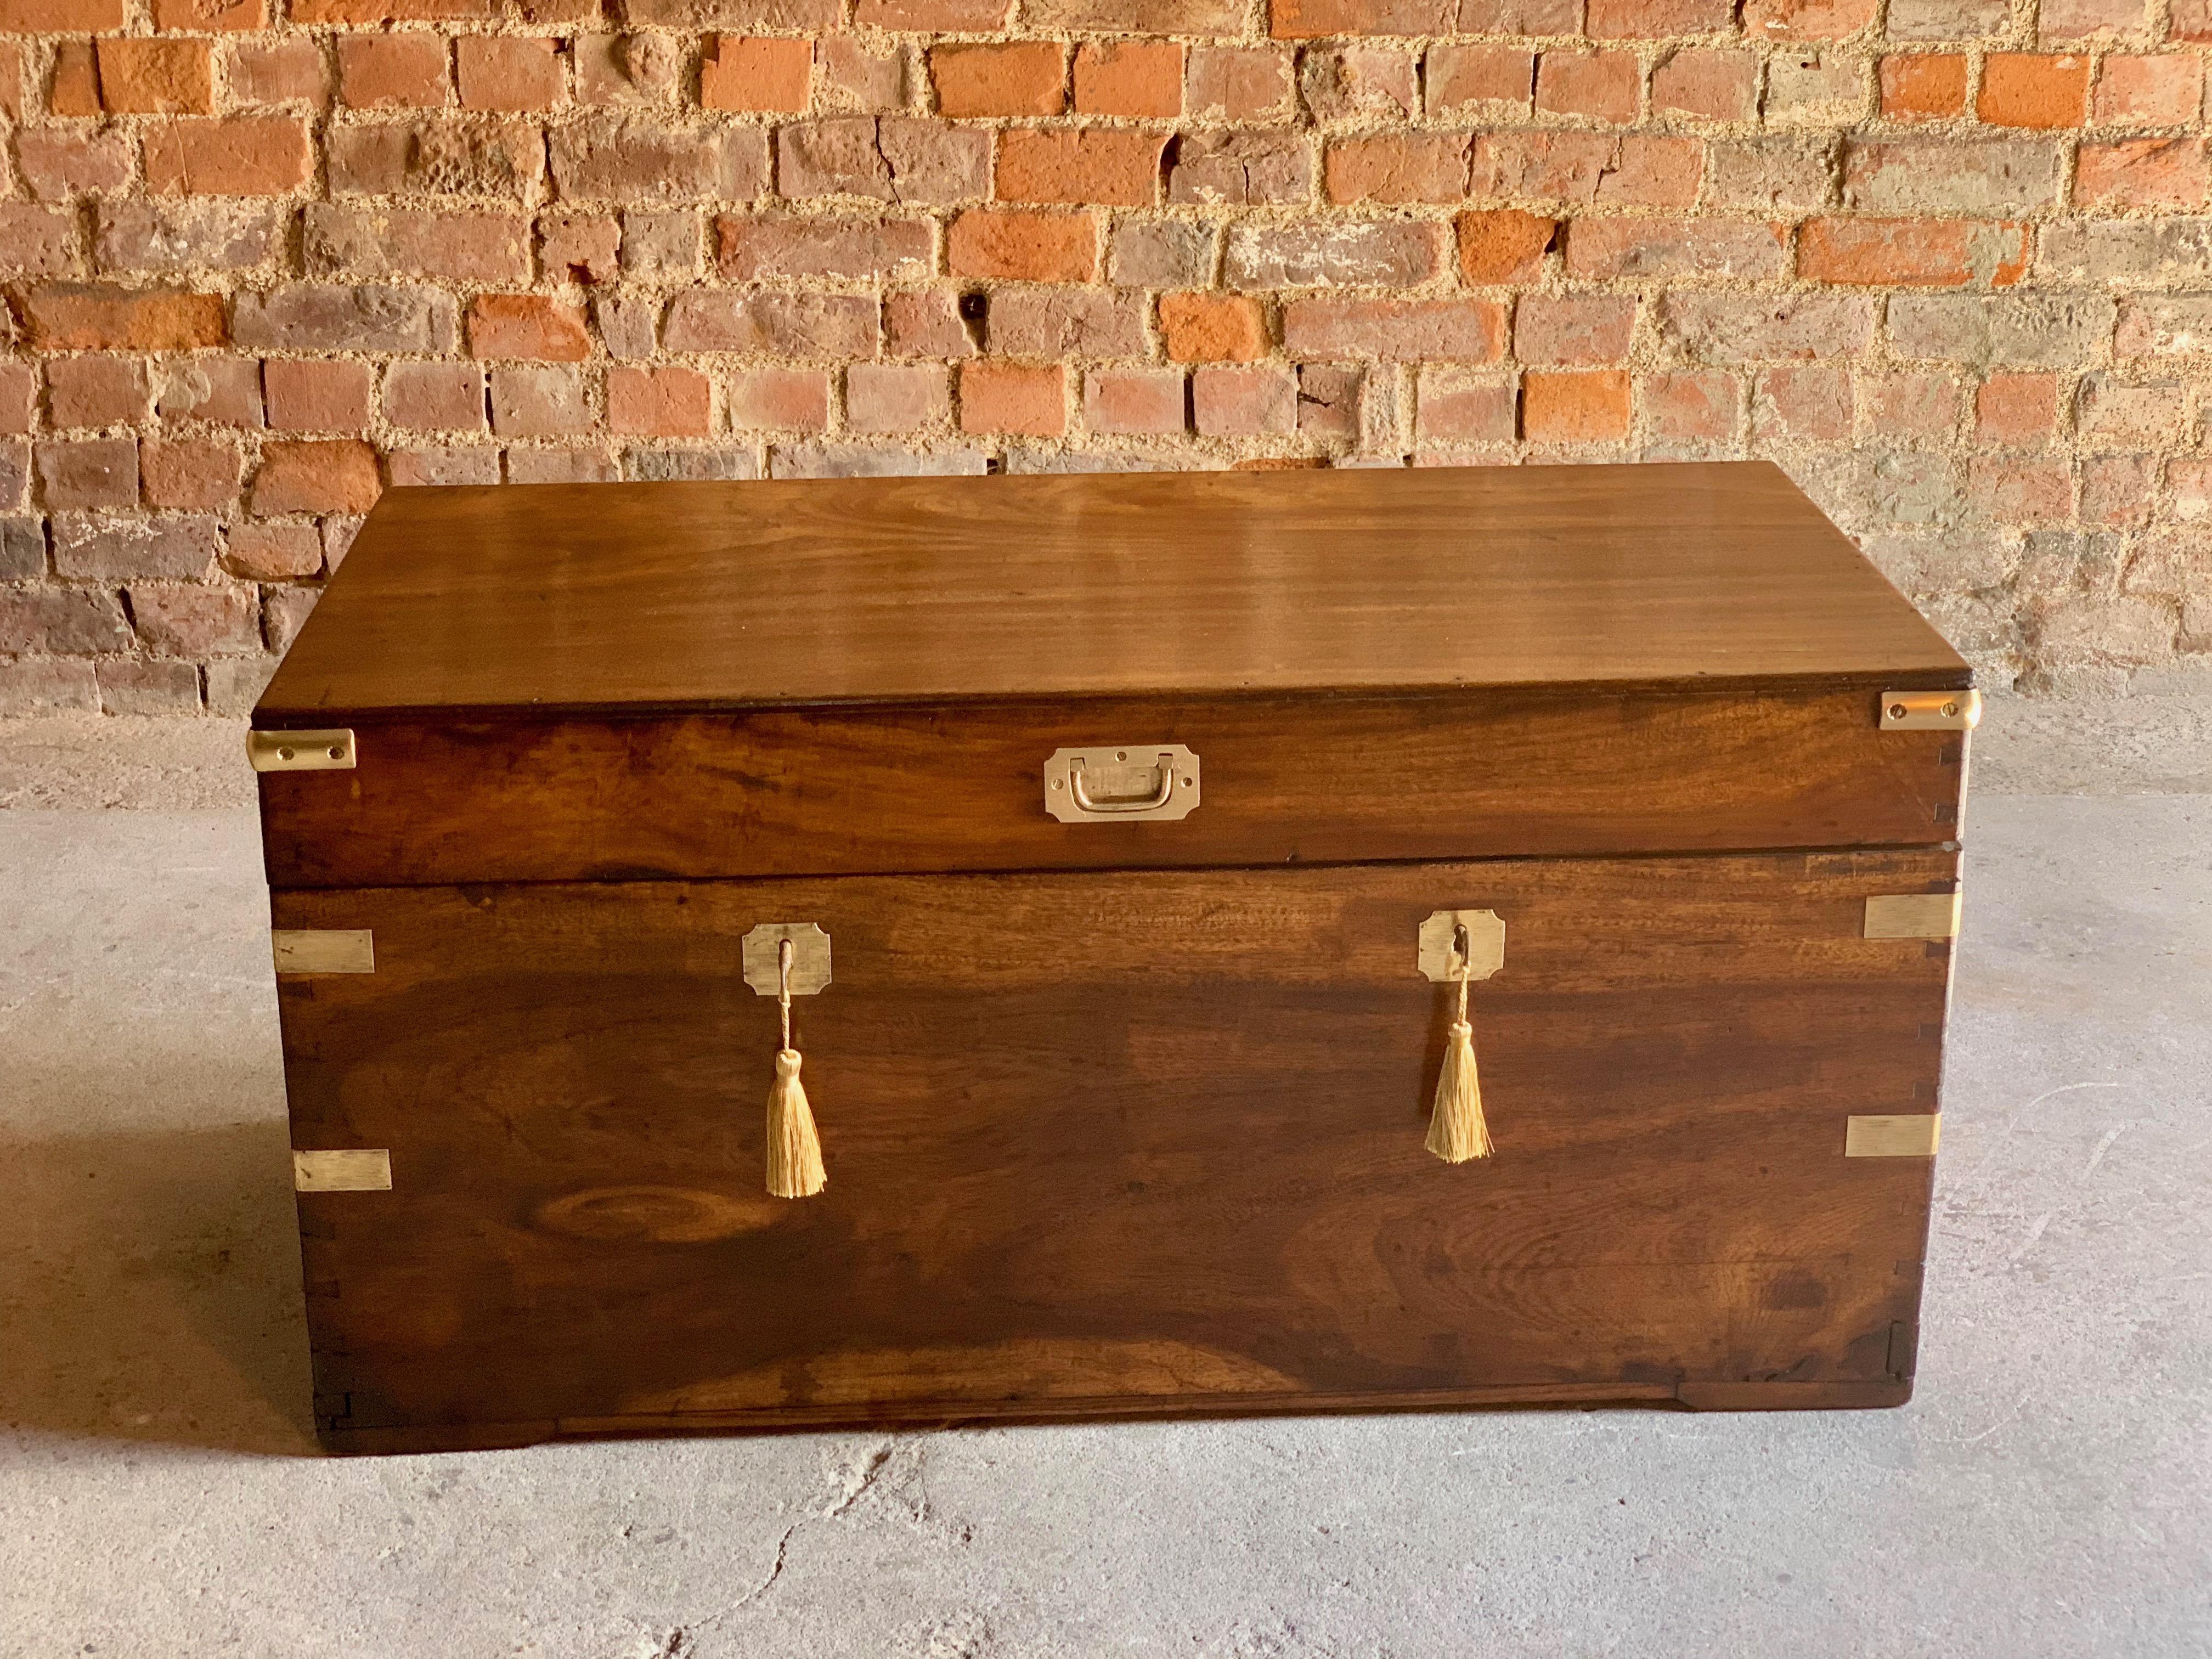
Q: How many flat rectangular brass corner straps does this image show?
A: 4